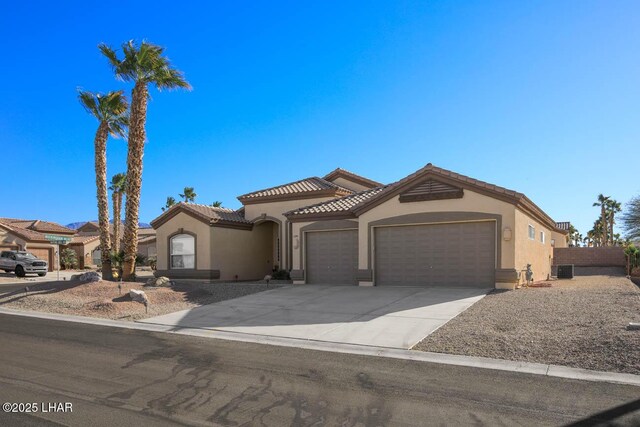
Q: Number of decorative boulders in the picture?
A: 3